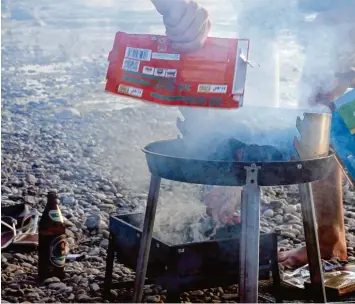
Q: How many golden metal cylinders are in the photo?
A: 1